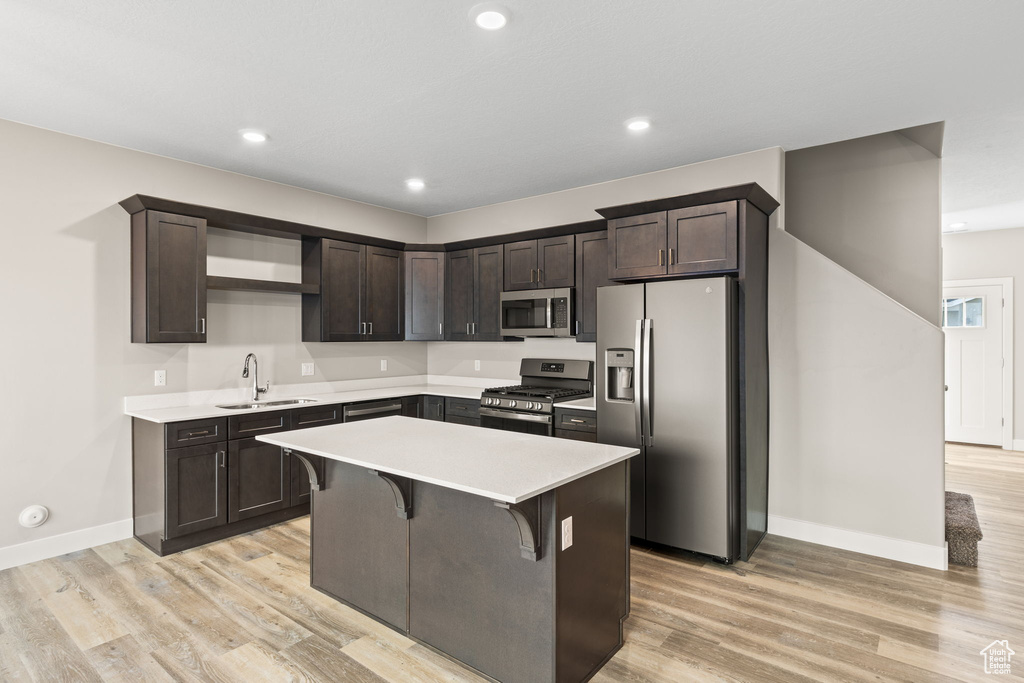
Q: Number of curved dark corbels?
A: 3